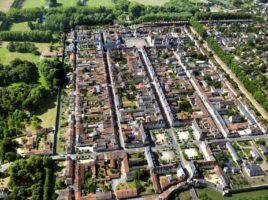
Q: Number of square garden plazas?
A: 4